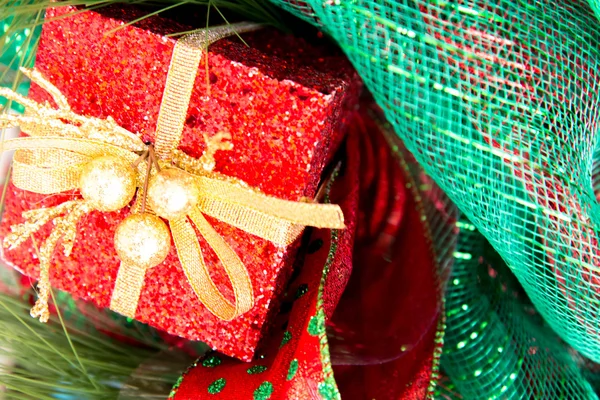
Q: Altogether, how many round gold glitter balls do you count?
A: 3